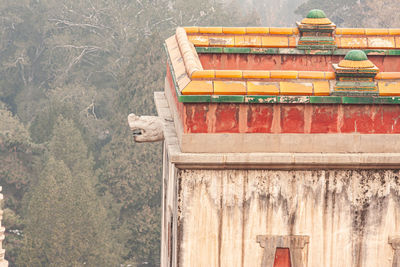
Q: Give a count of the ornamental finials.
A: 2